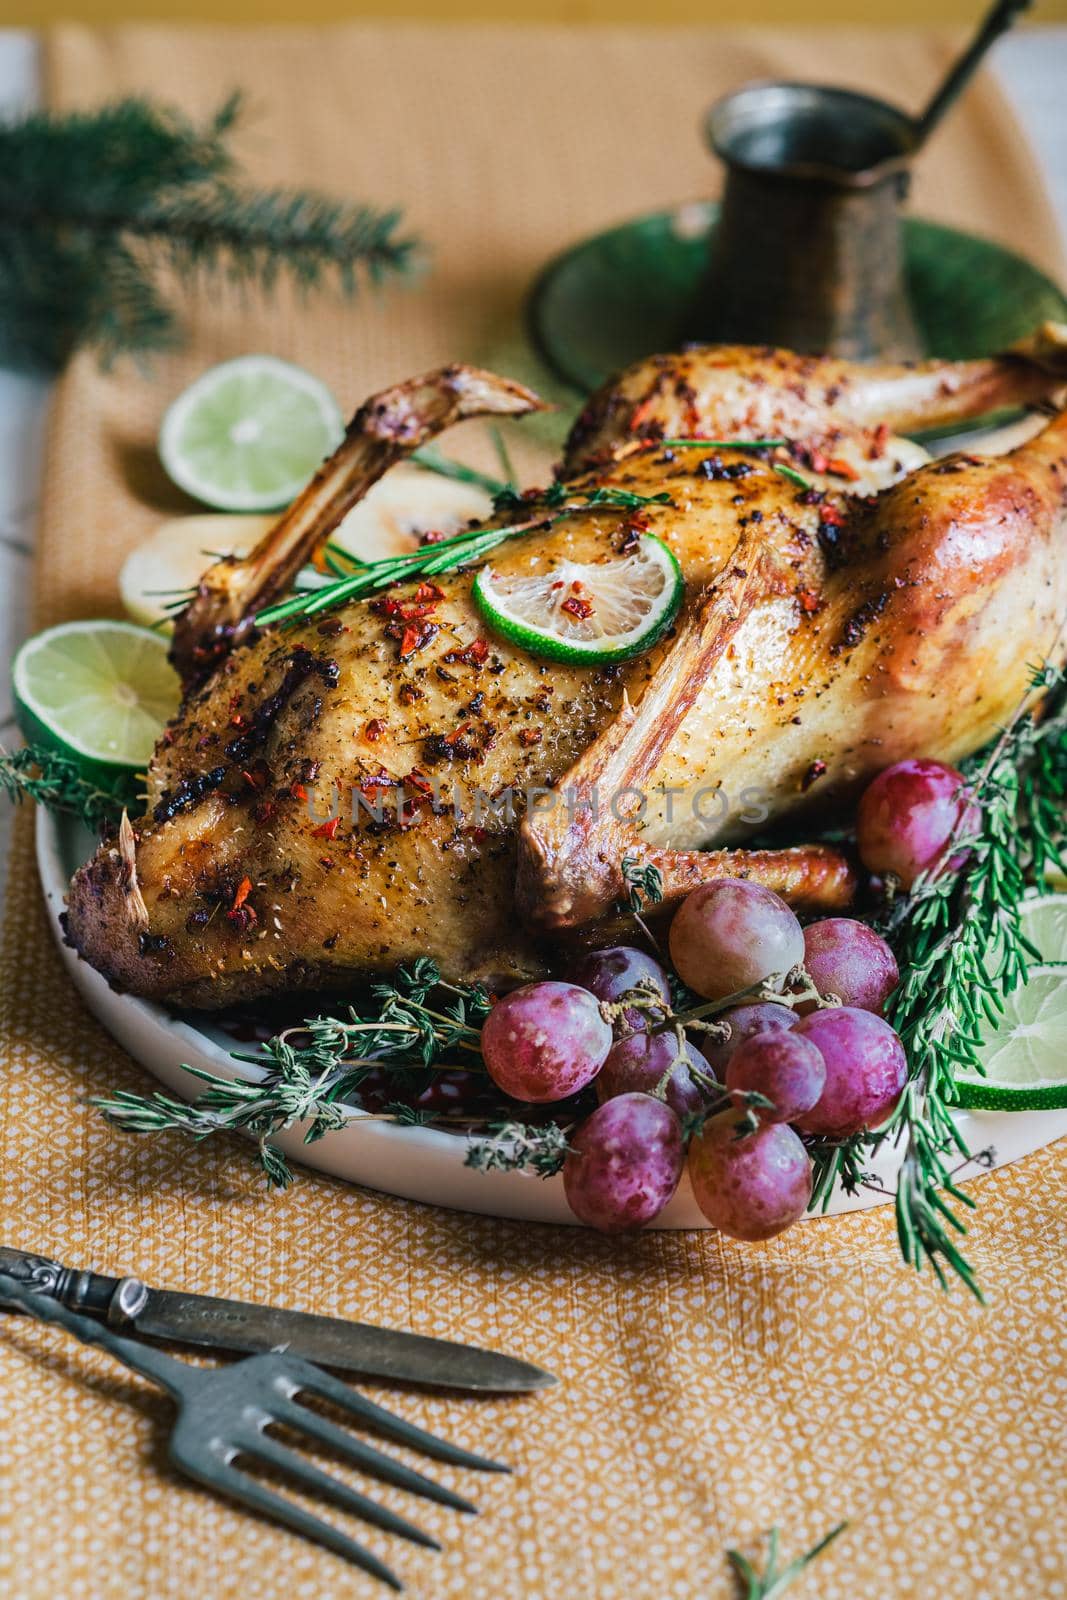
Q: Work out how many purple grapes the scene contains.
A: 11